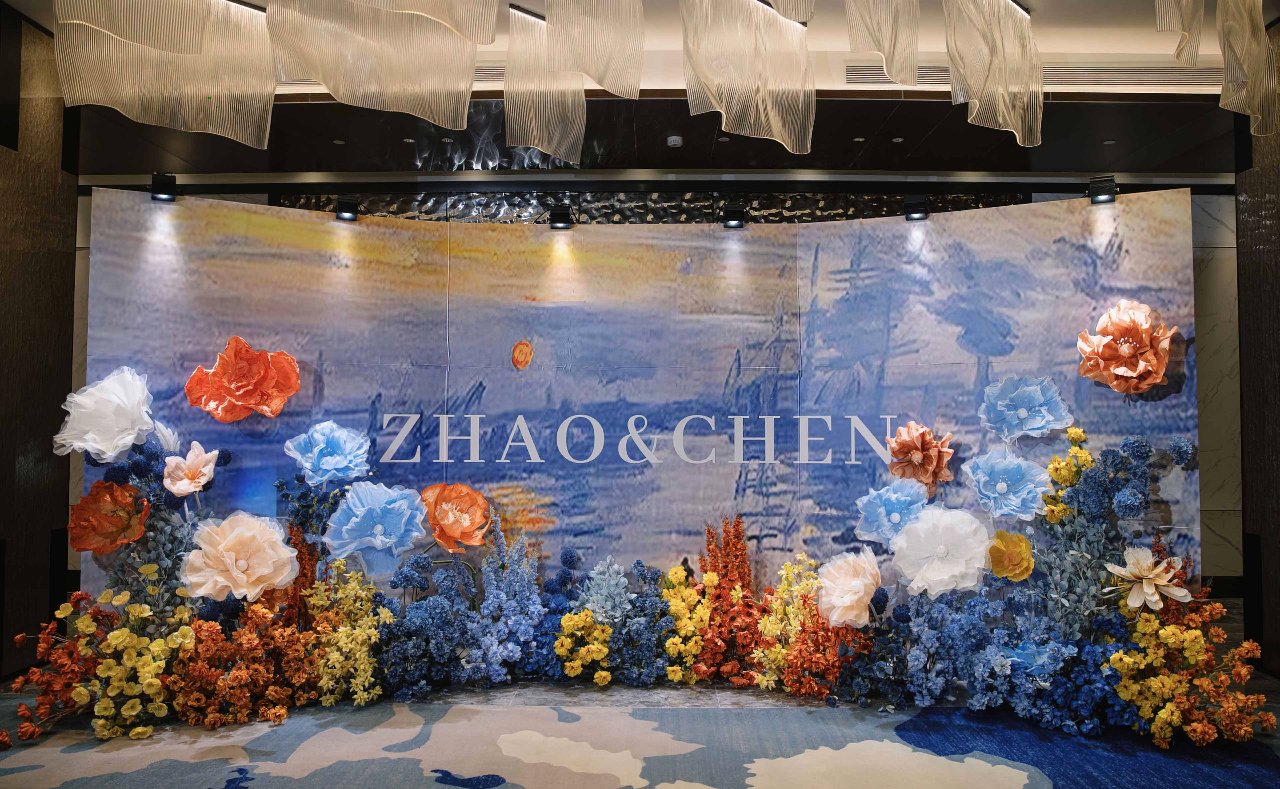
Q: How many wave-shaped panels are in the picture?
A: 12